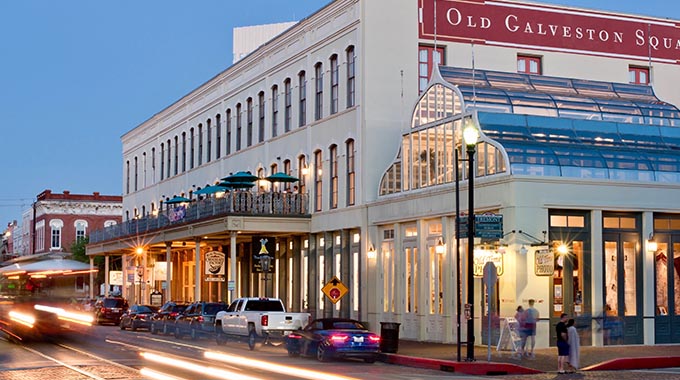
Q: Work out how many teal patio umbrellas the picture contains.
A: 5